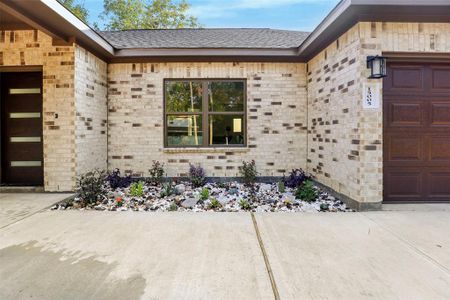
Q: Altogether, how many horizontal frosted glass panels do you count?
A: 4